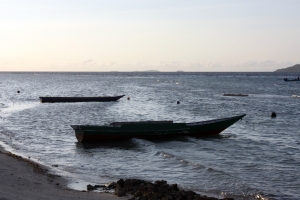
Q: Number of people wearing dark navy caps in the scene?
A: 0